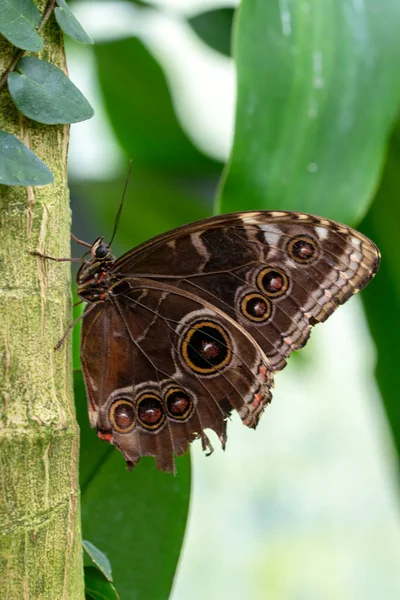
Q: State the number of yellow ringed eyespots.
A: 7